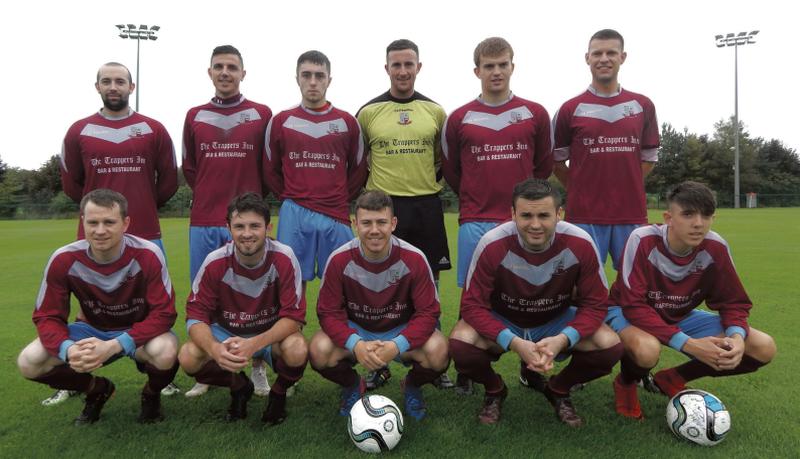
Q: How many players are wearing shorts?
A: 11